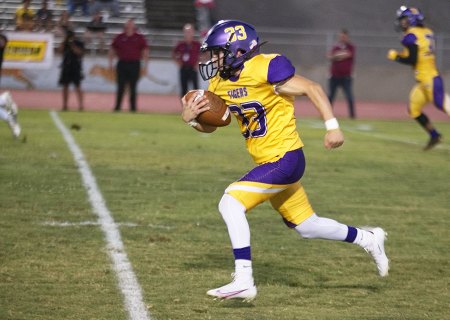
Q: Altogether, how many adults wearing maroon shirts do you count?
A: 3